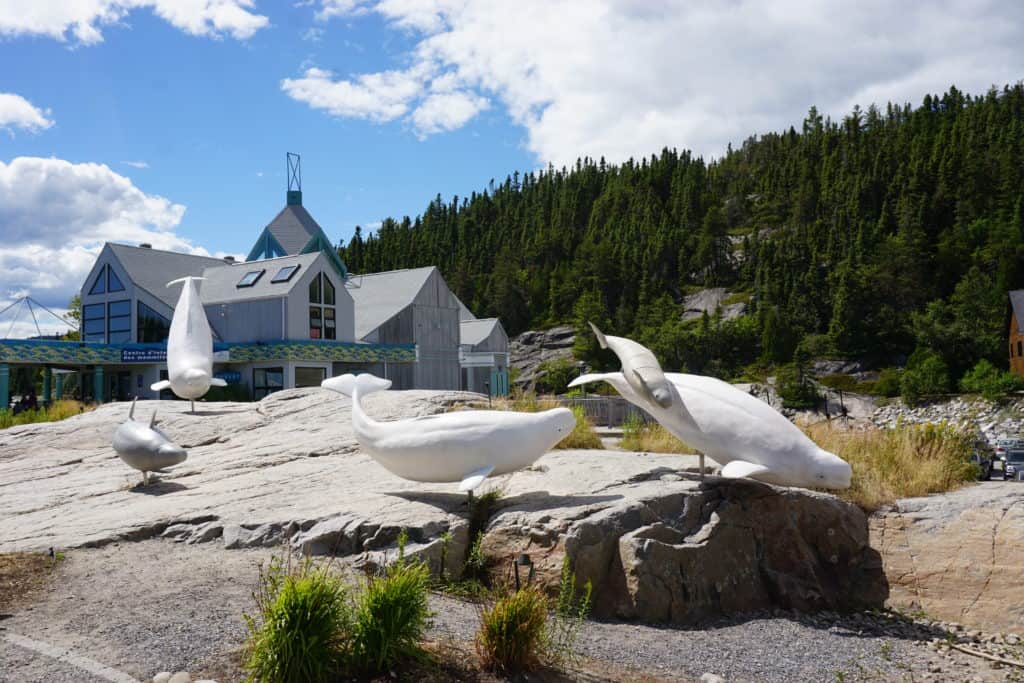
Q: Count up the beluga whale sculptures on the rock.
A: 5